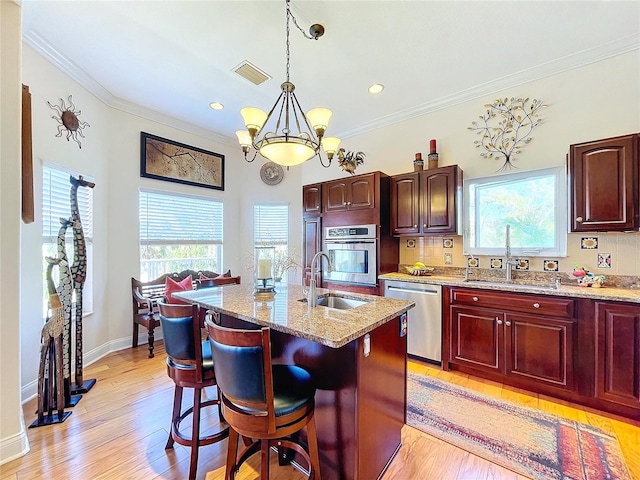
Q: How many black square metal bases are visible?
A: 3